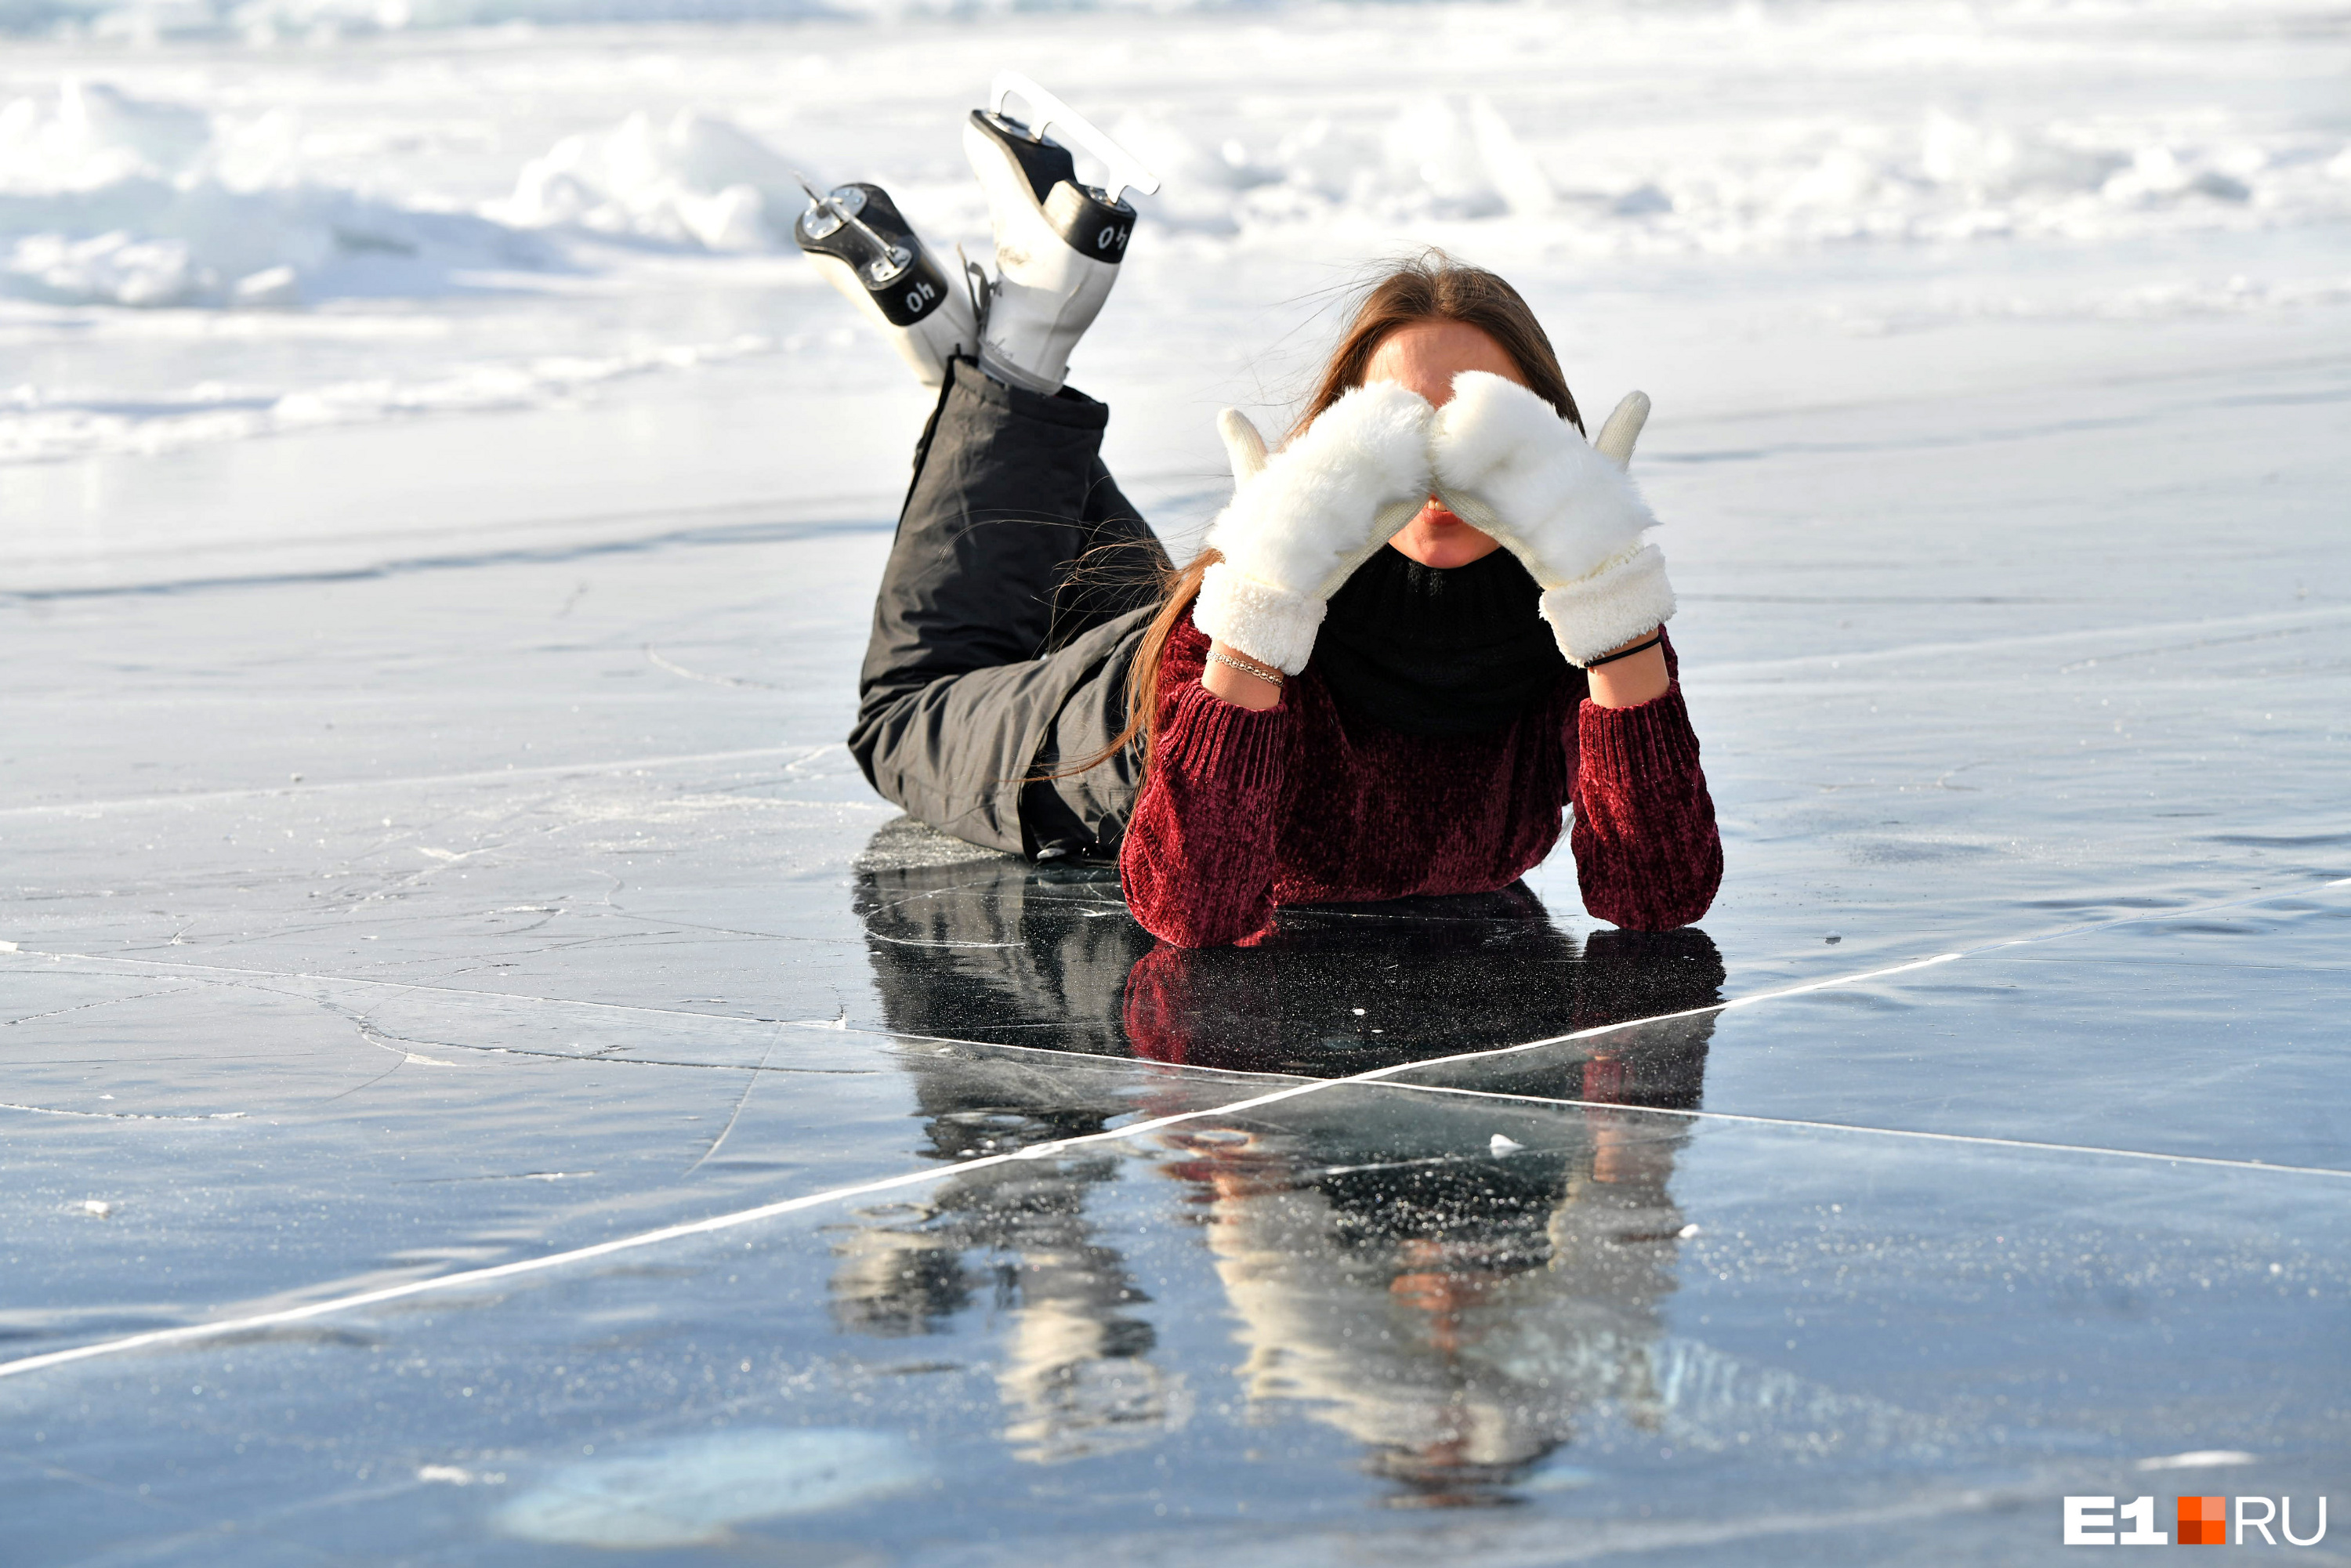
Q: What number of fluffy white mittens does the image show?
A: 2